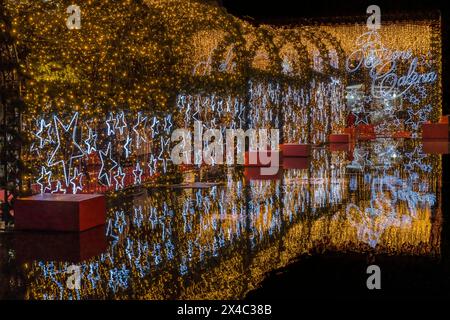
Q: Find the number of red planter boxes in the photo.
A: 5